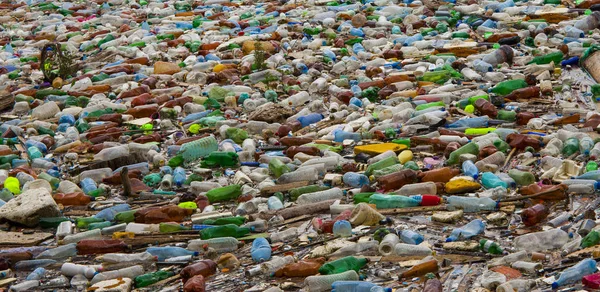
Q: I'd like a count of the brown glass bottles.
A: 0